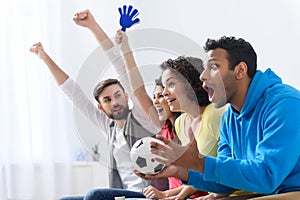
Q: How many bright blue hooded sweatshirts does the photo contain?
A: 1